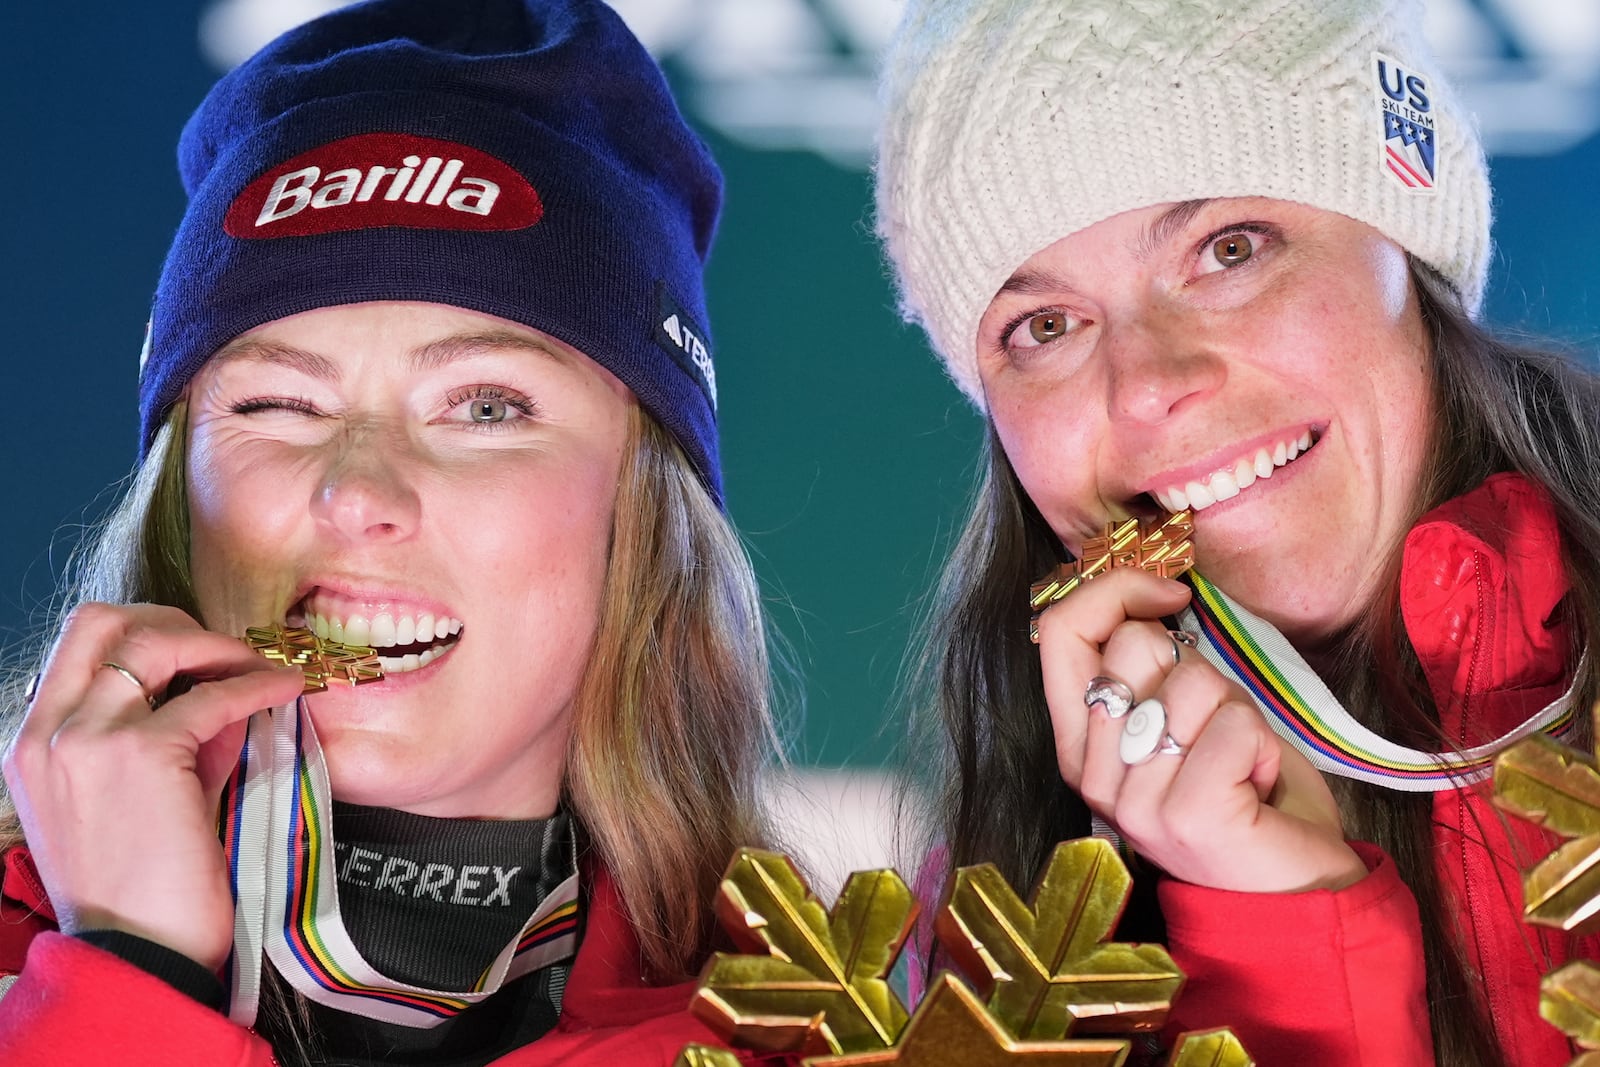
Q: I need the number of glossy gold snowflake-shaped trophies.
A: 2